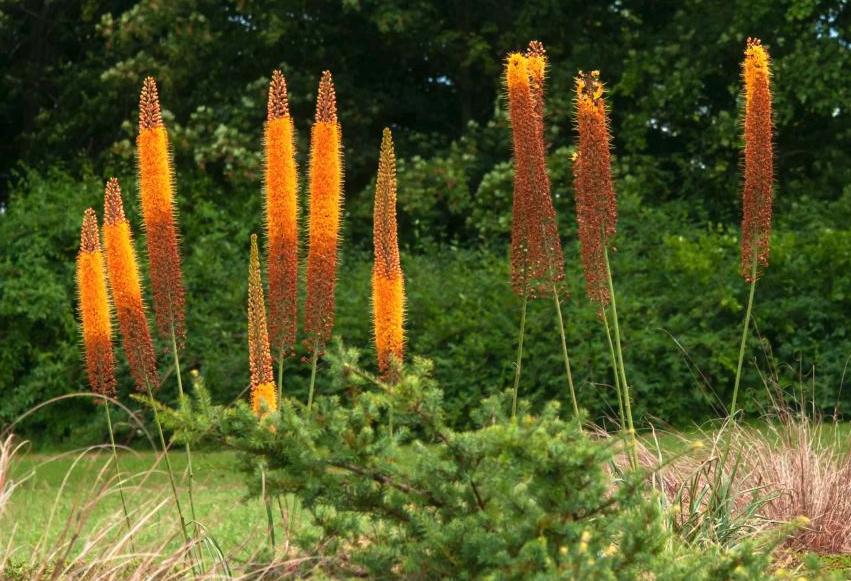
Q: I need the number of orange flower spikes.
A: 11